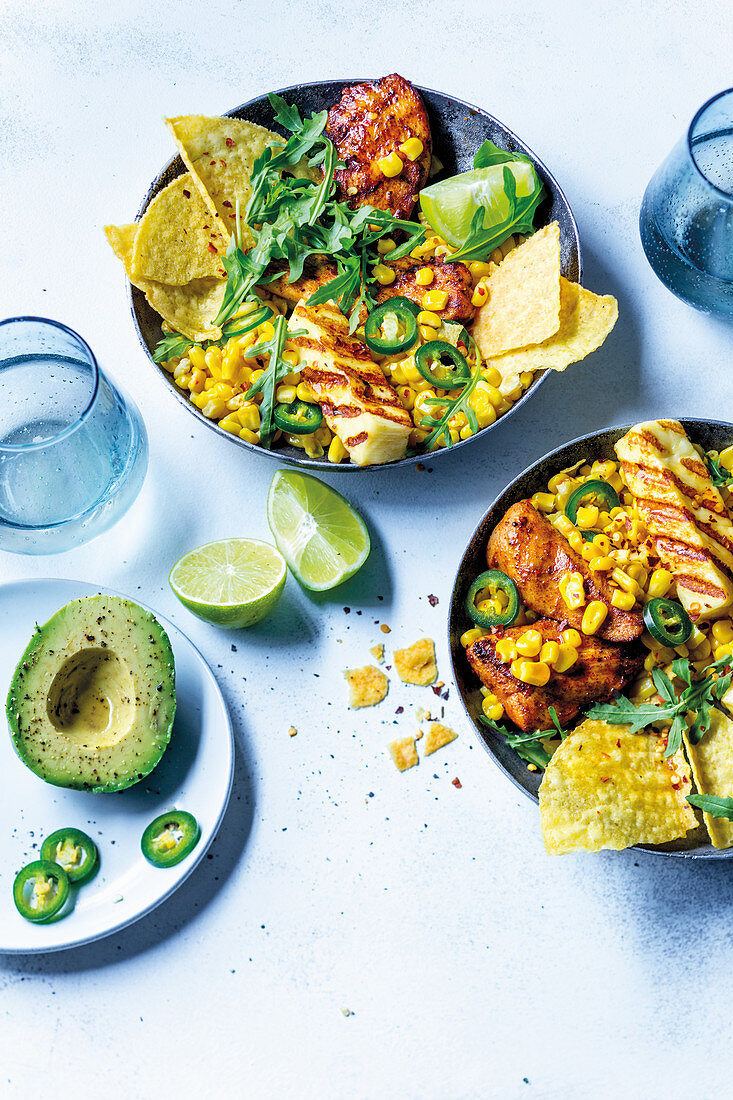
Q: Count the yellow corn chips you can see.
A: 7